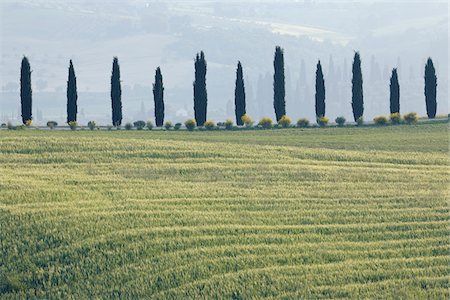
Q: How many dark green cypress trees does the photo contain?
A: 11